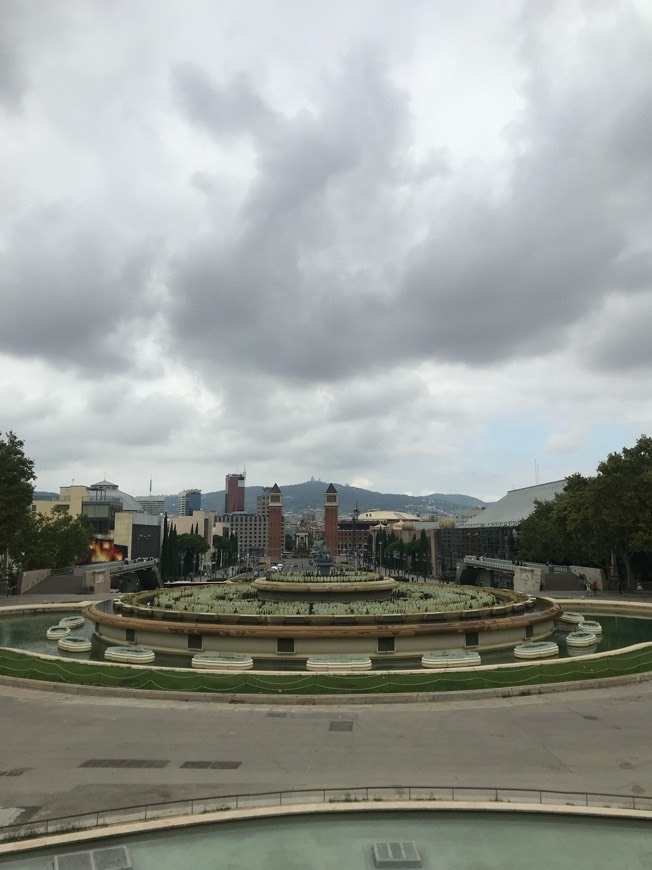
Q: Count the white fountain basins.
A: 11